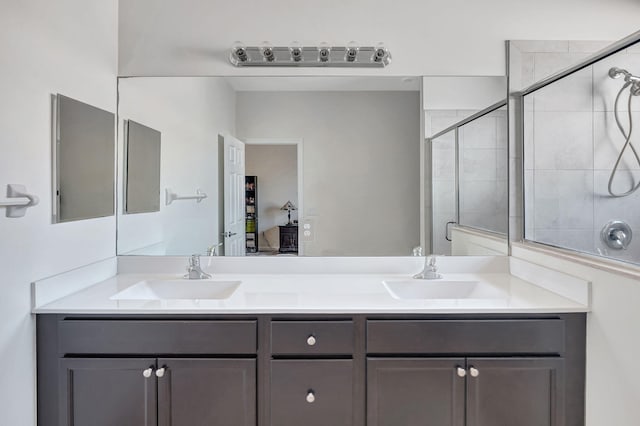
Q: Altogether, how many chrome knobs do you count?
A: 6